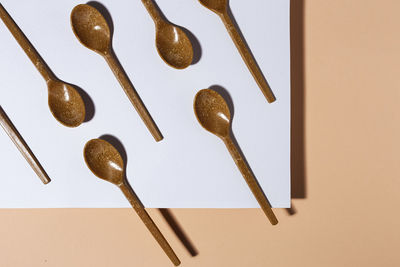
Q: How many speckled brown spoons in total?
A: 7